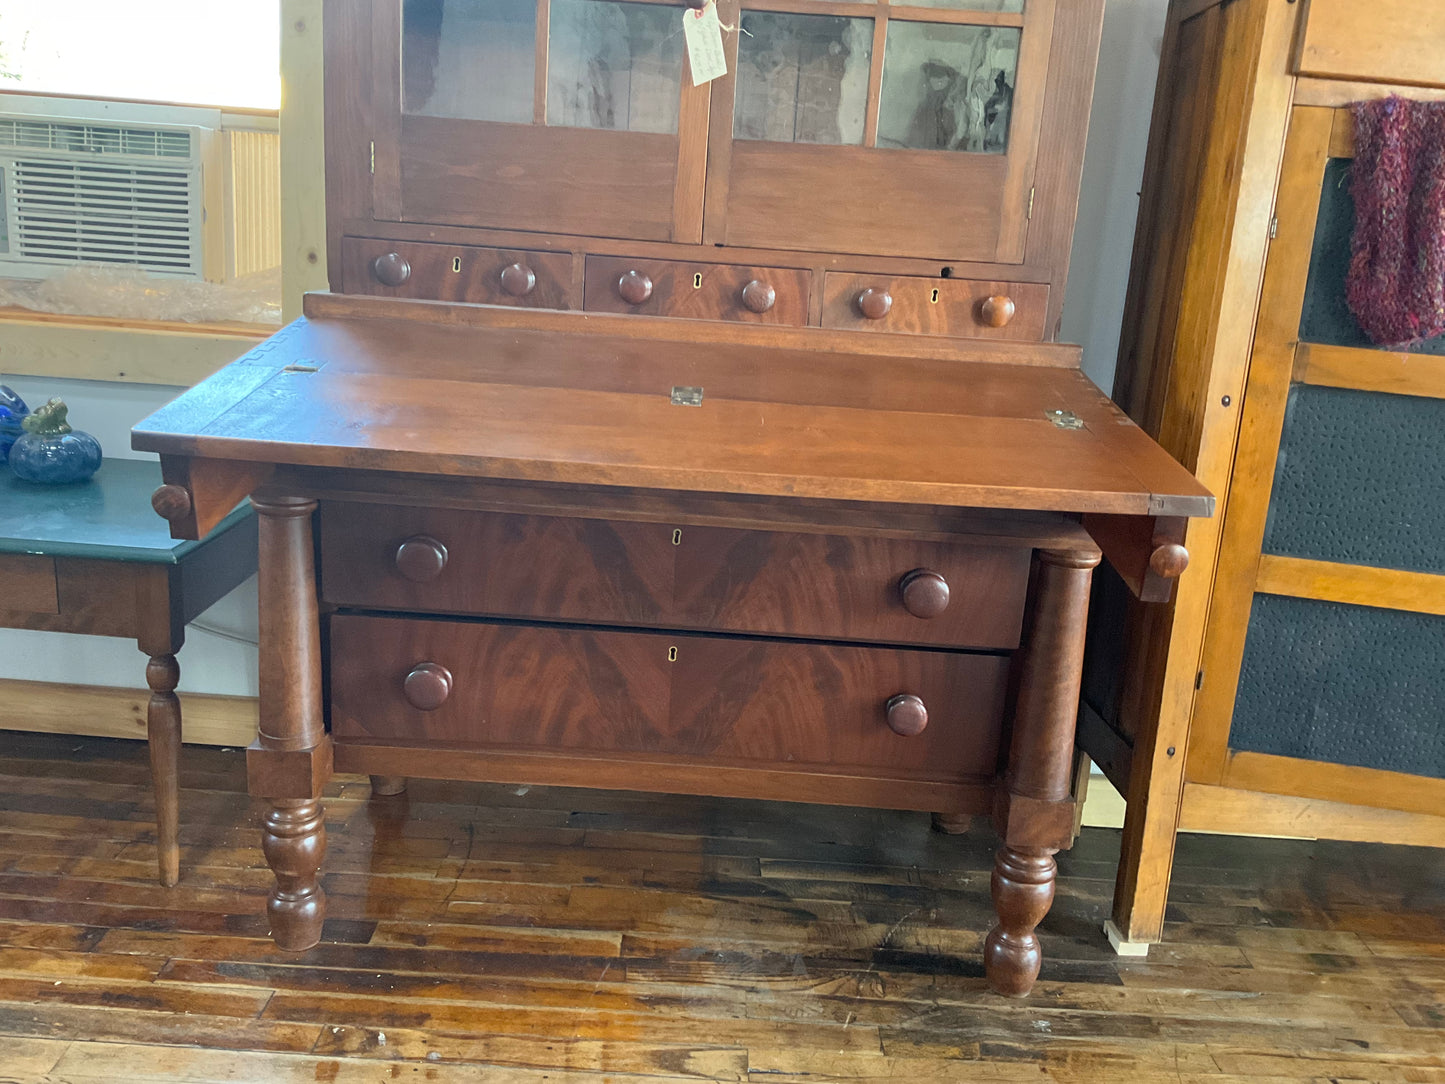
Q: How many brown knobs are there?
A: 12